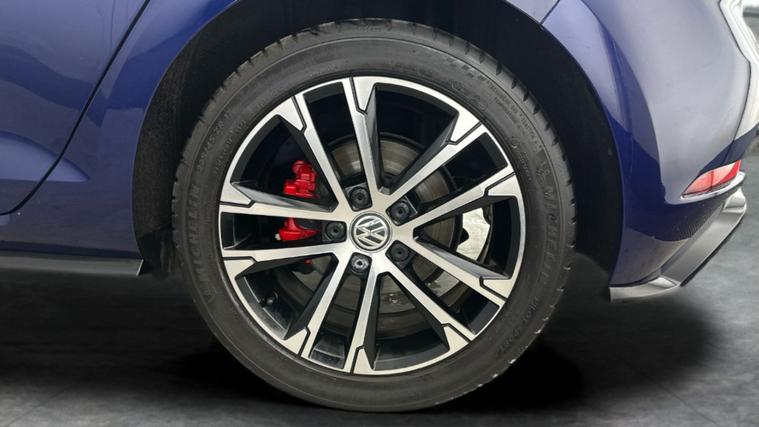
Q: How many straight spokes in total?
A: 10